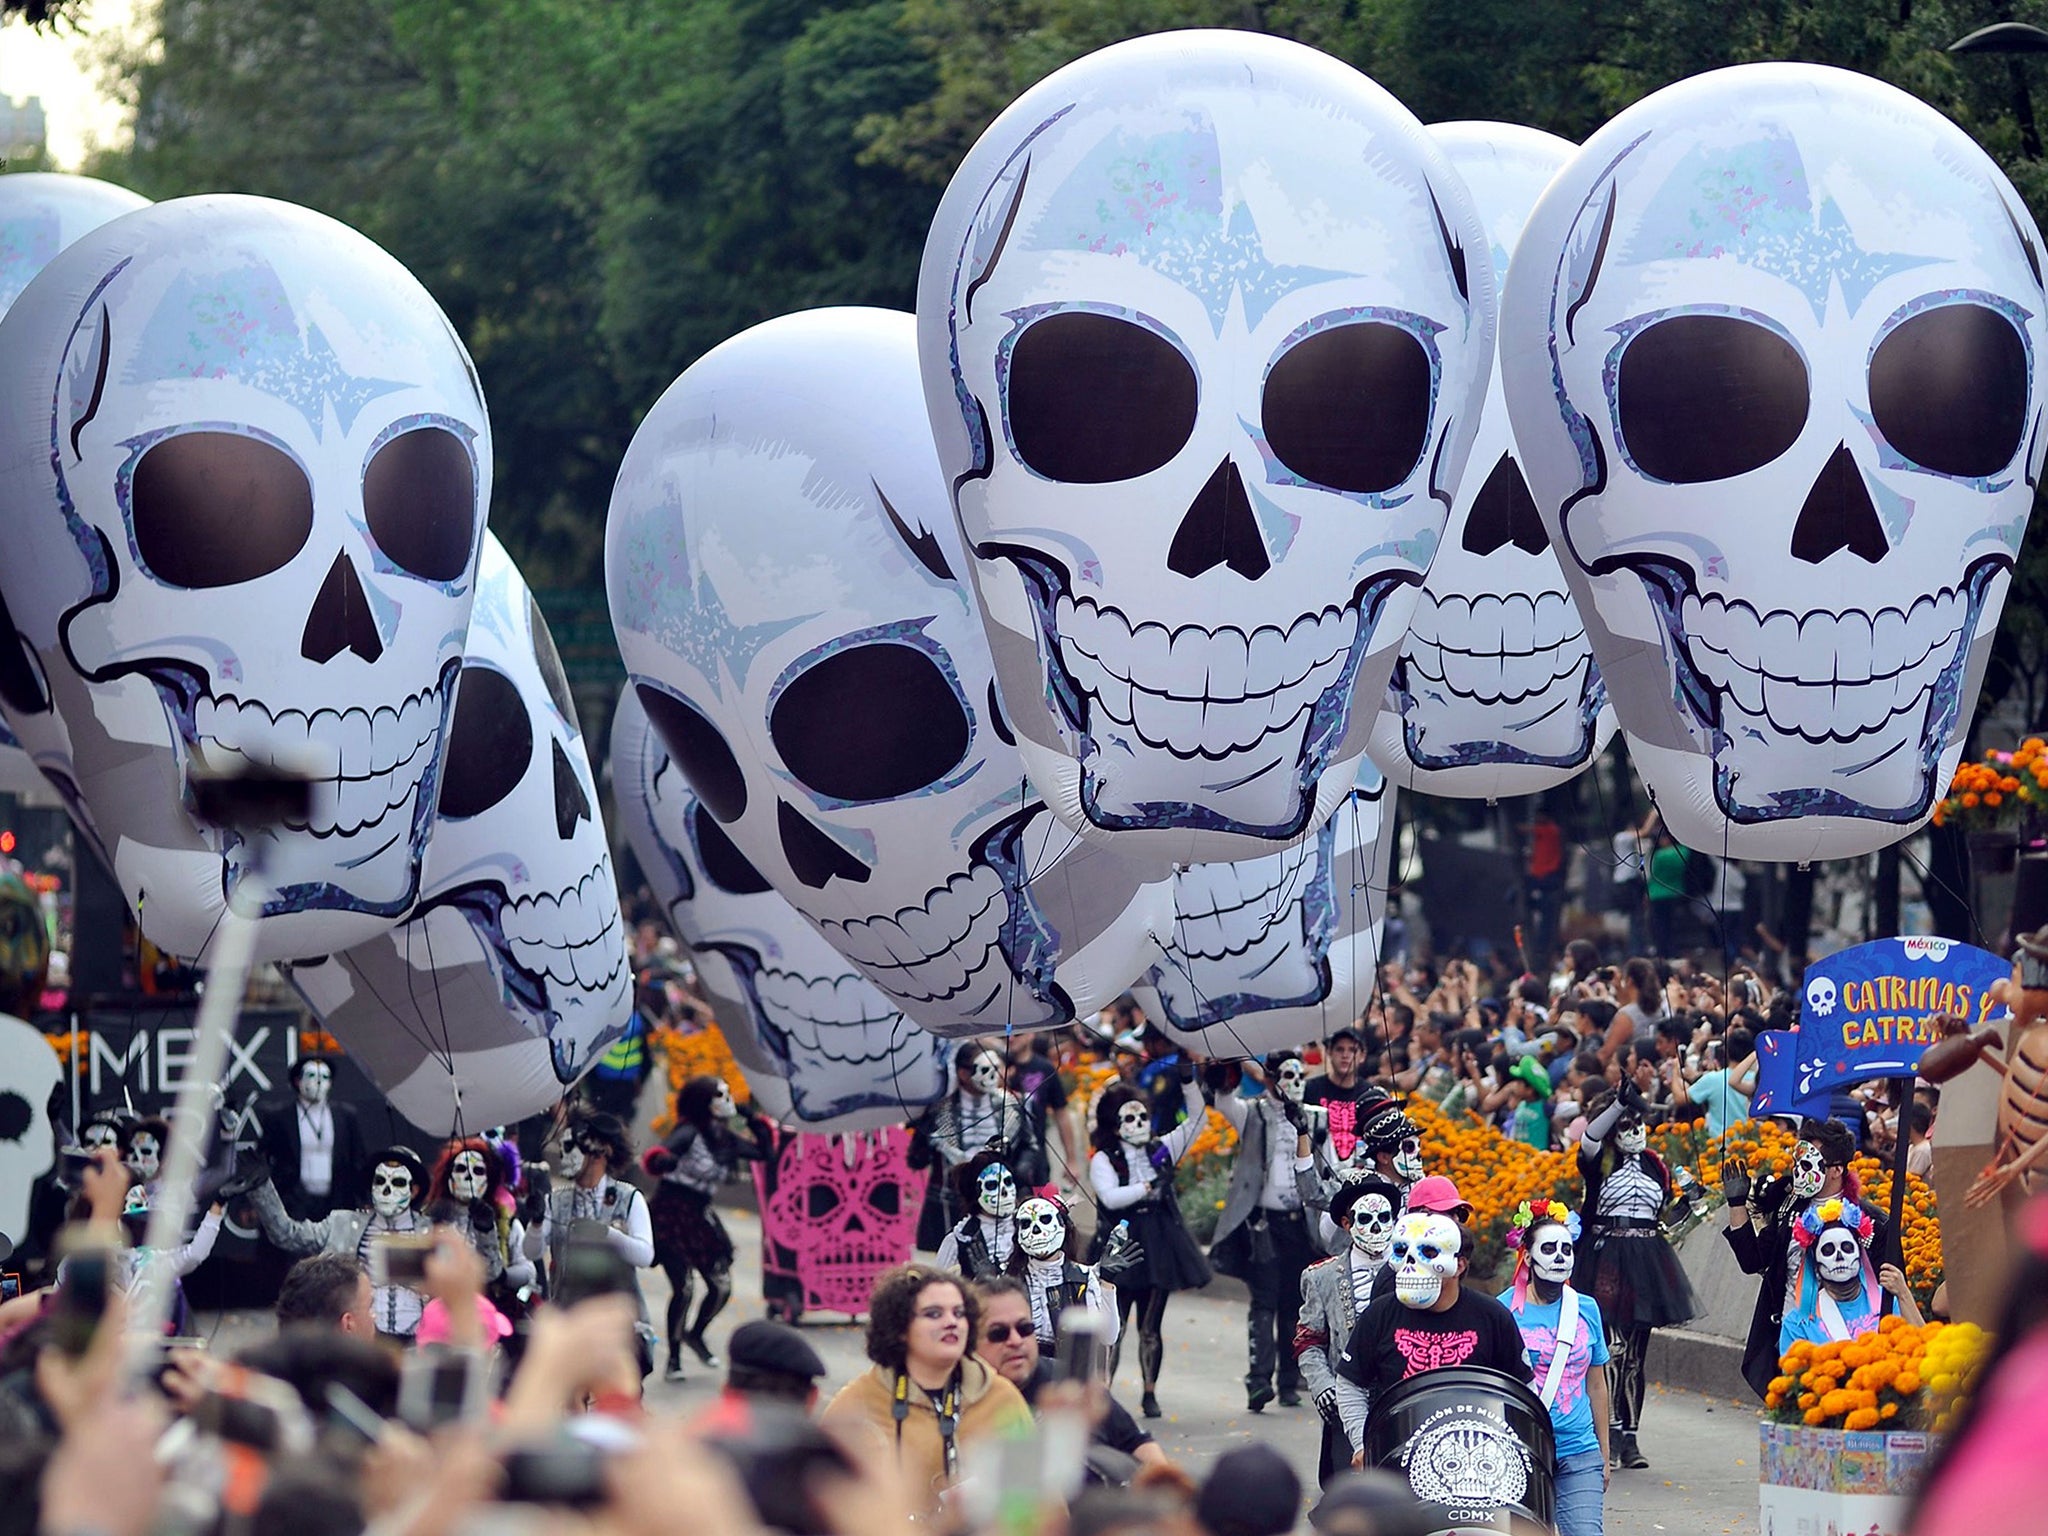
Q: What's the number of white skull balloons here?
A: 9